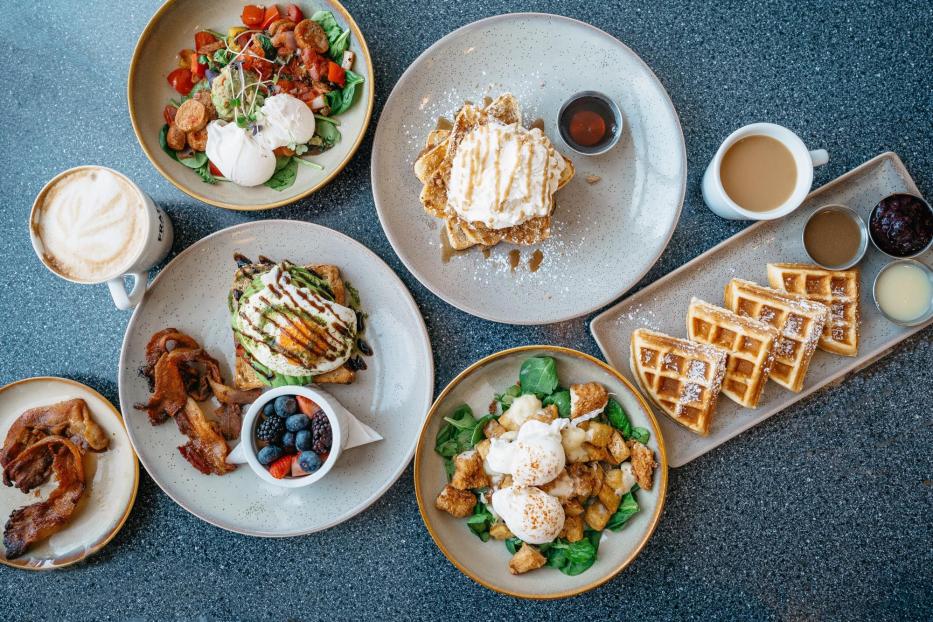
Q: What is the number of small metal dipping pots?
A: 4